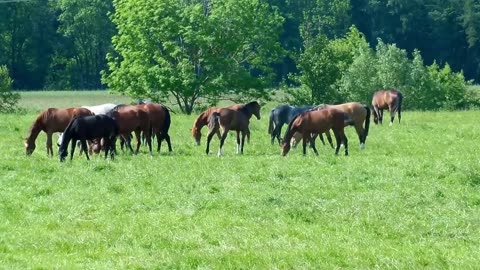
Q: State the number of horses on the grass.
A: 11